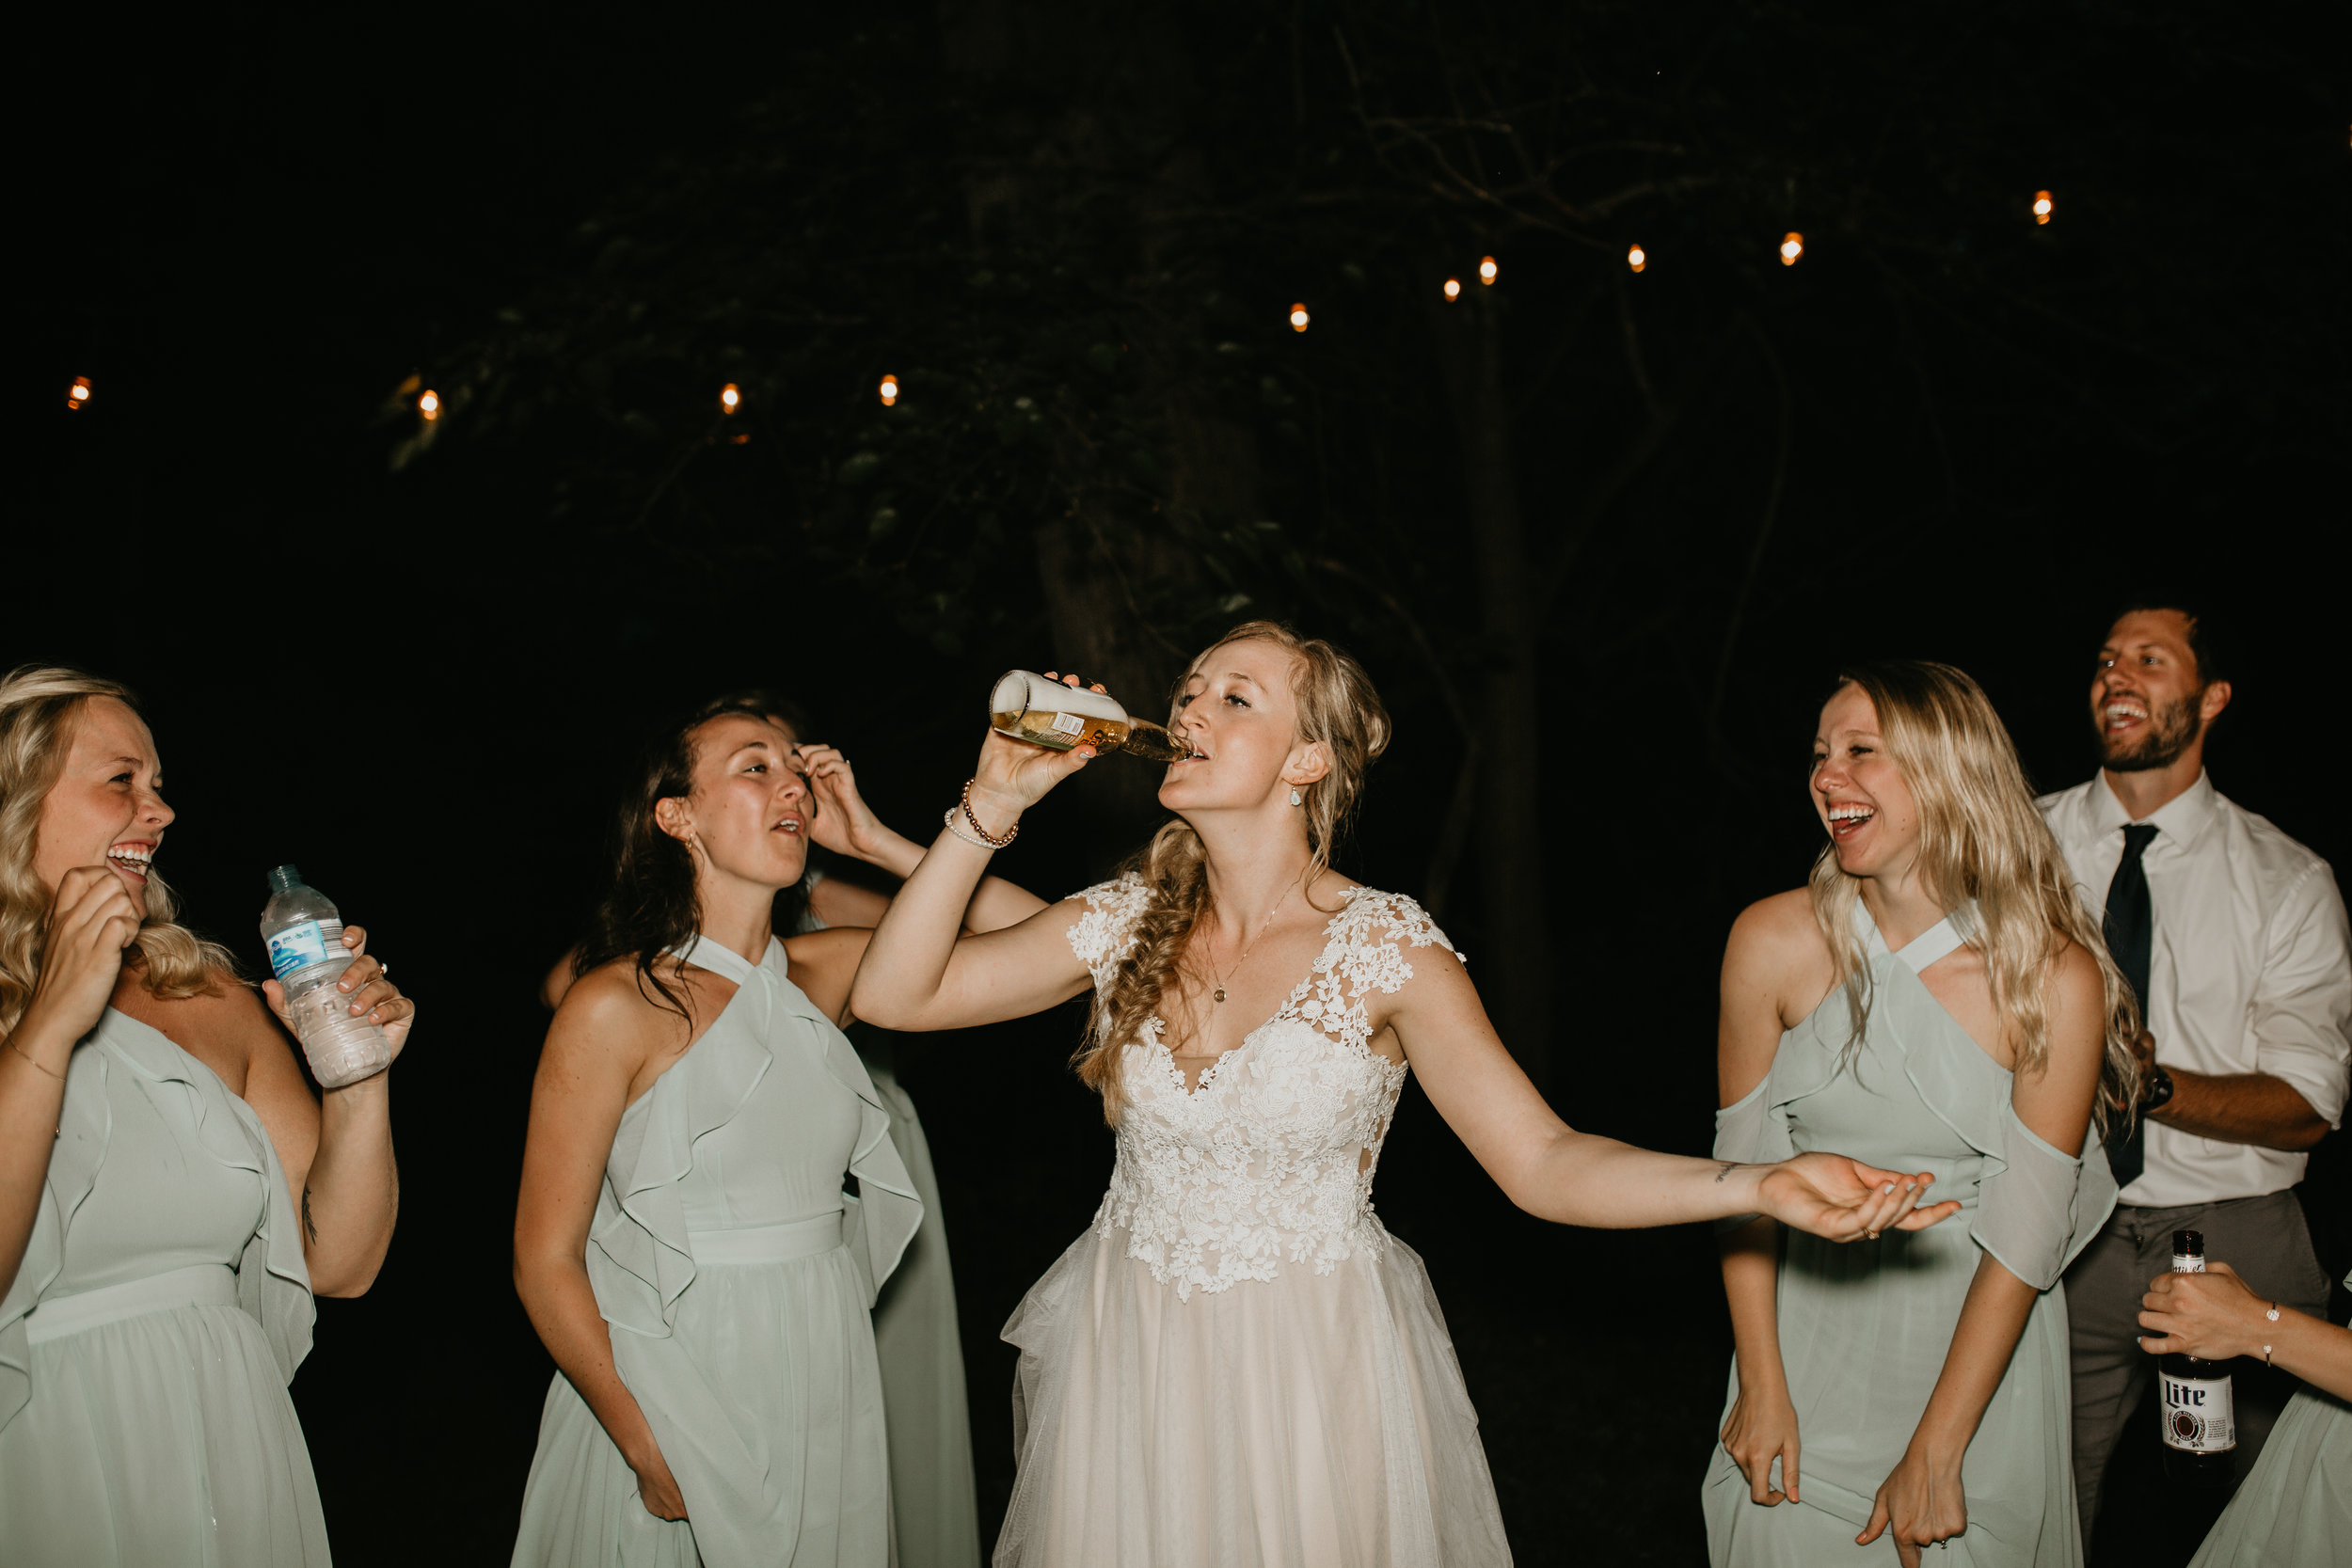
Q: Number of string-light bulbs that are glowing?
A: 10